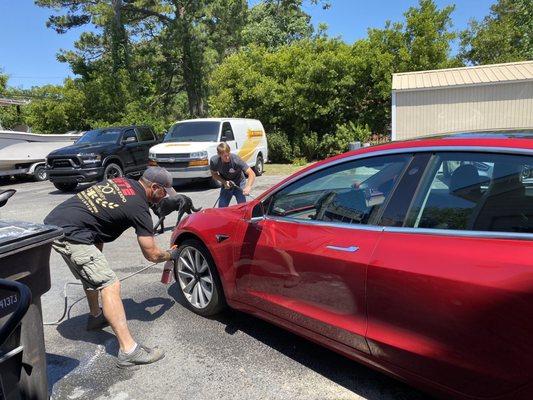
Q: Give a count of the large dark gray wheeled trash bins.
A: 1